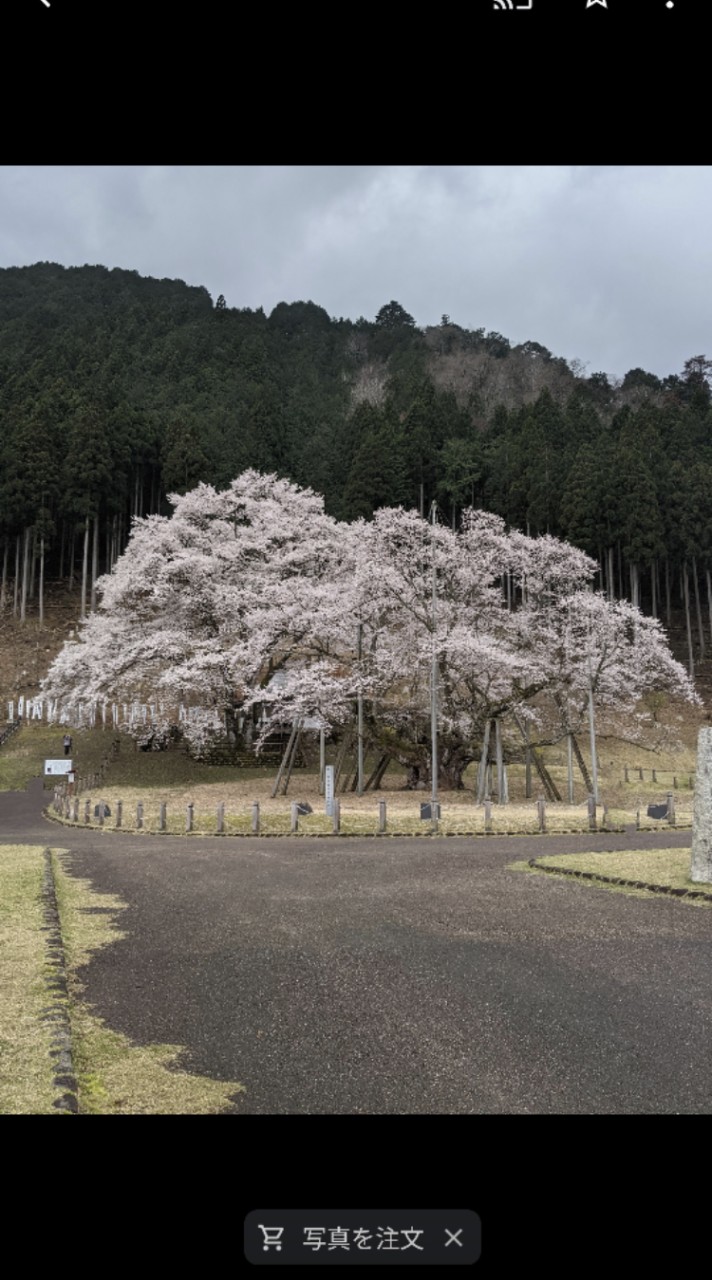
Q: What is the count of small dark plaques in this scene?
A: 4